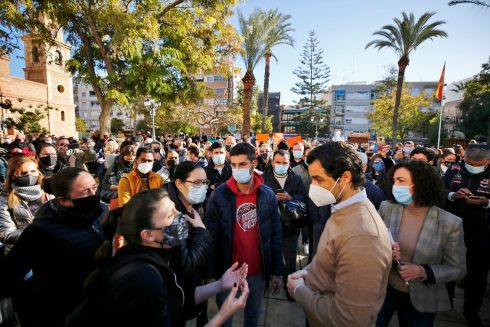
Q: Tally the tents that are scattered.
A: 0